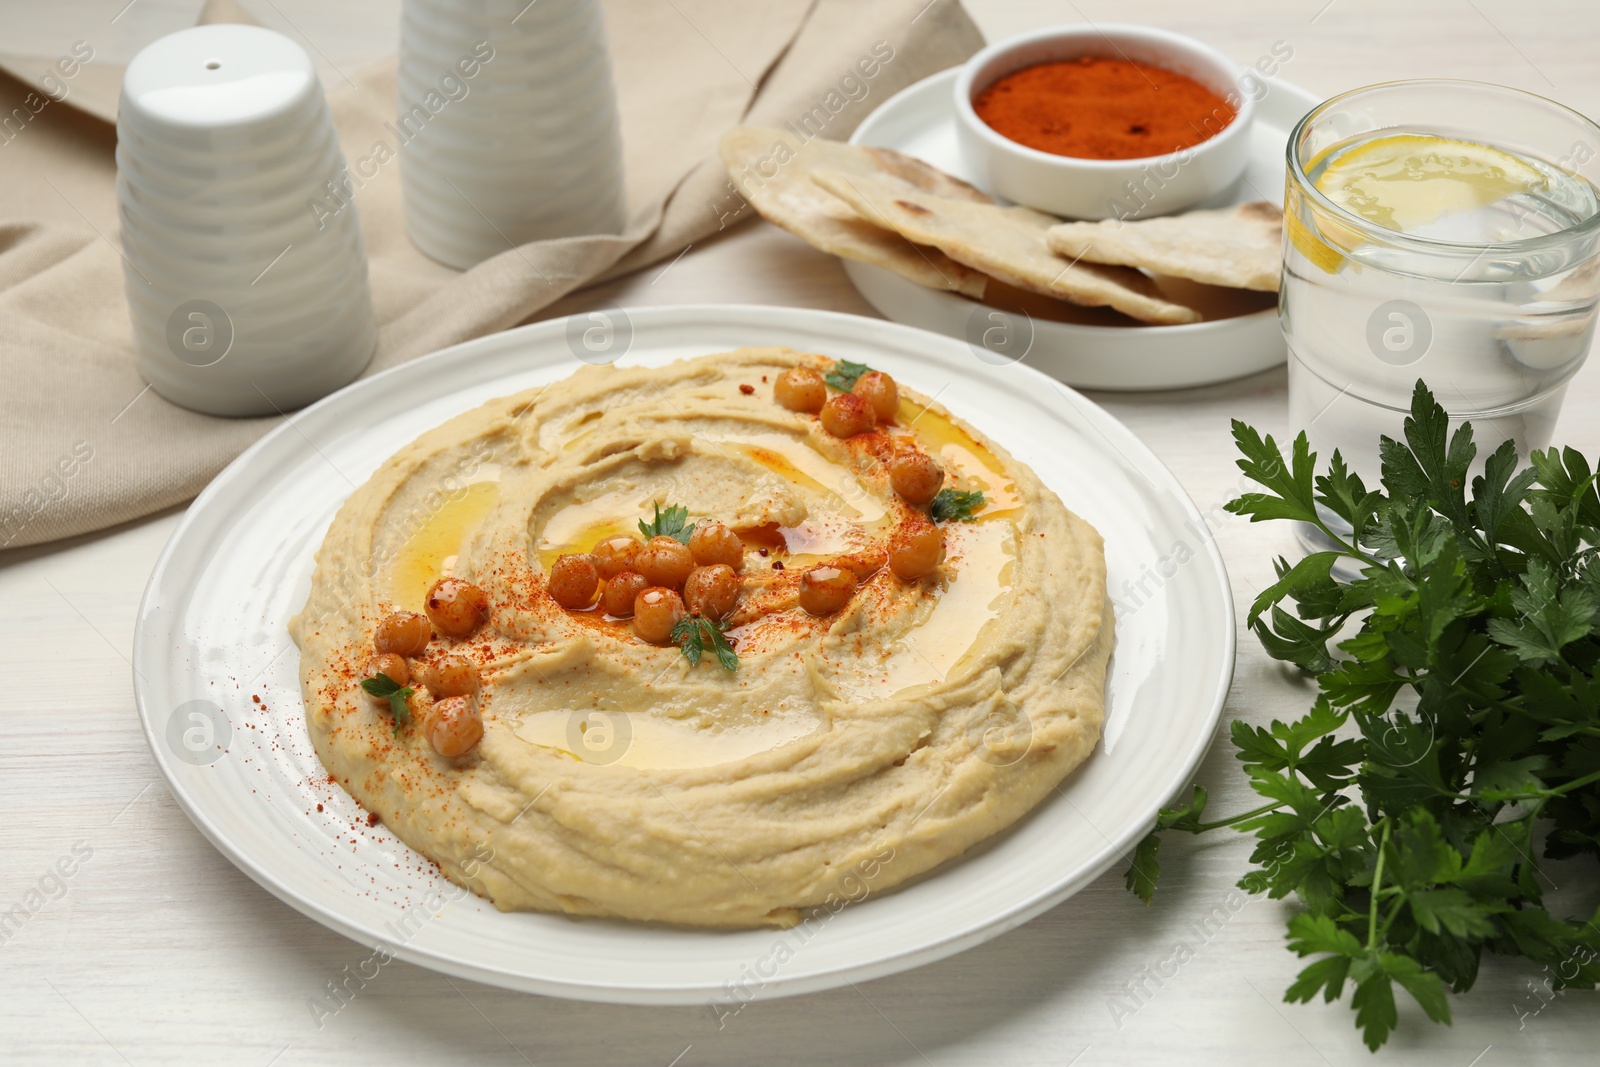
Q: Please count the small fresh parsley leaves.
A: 5